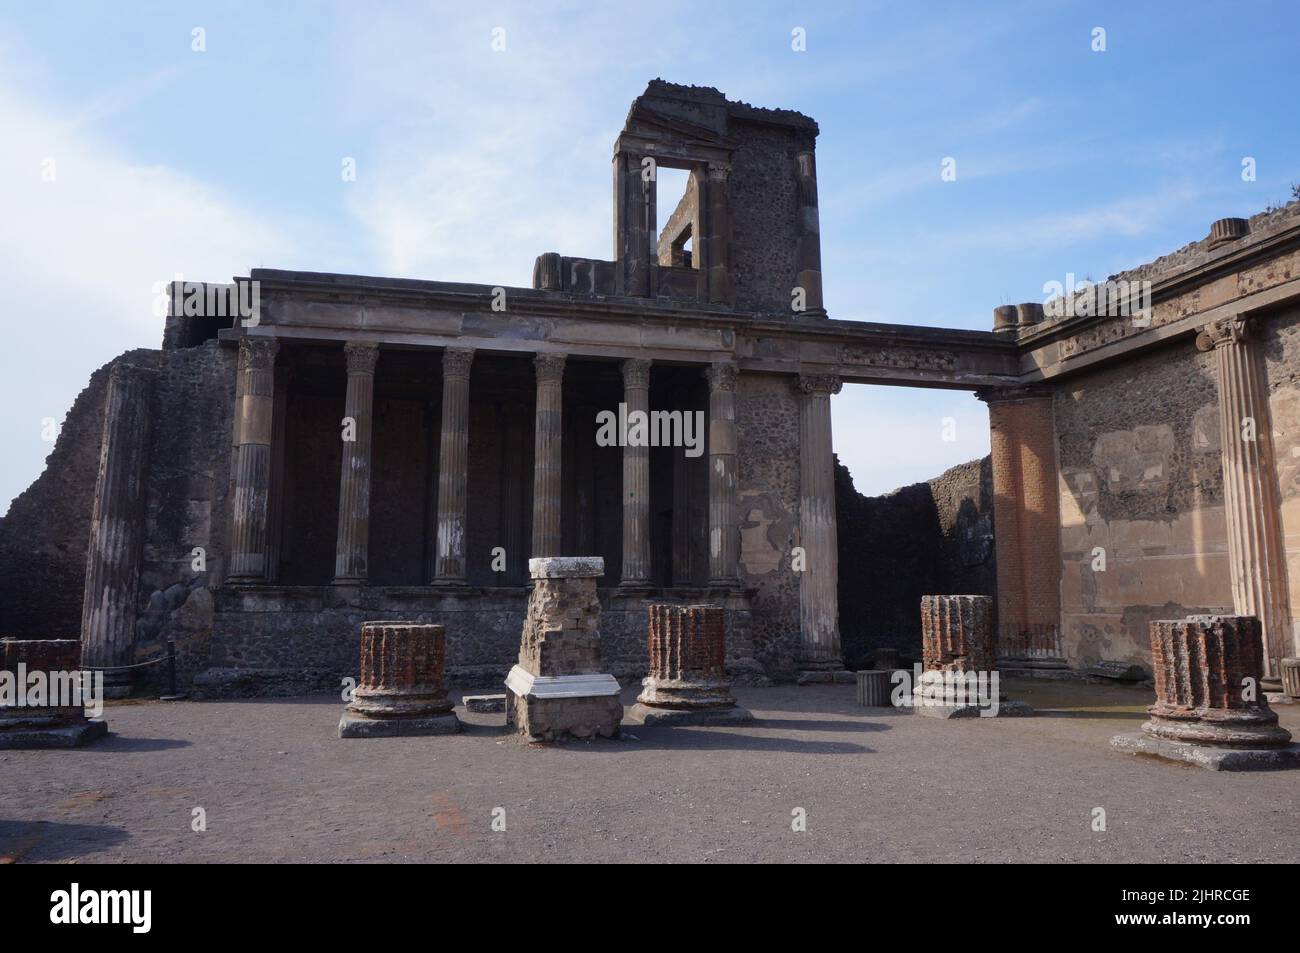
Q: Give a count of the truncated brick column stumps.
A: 5